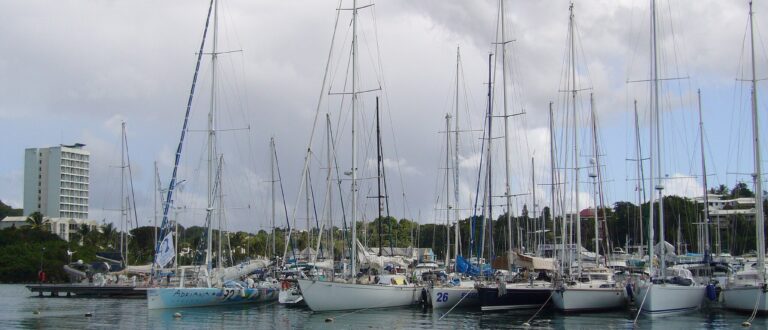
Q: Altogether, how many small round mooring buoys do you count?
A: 6